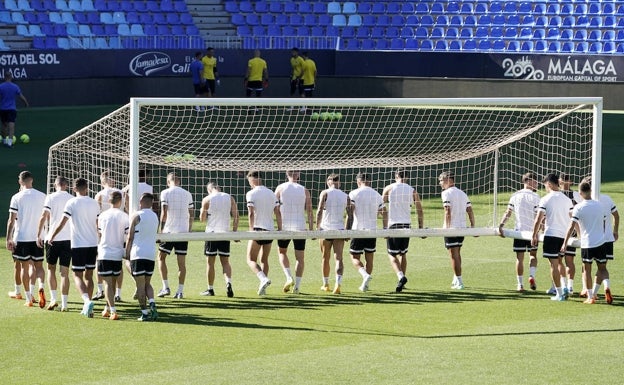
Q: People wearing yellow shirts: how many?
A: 4